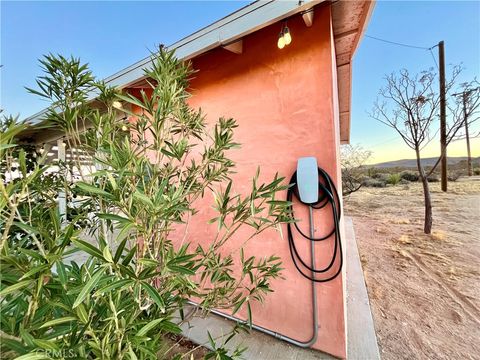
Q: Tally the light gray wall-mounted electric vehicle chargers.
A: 1